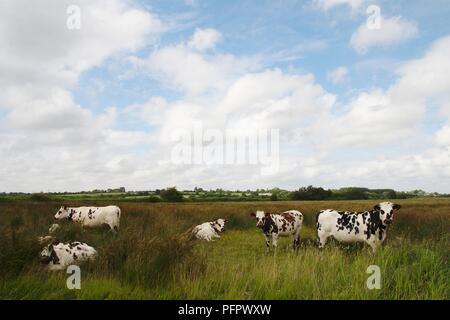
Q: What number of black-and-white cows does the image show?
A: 5